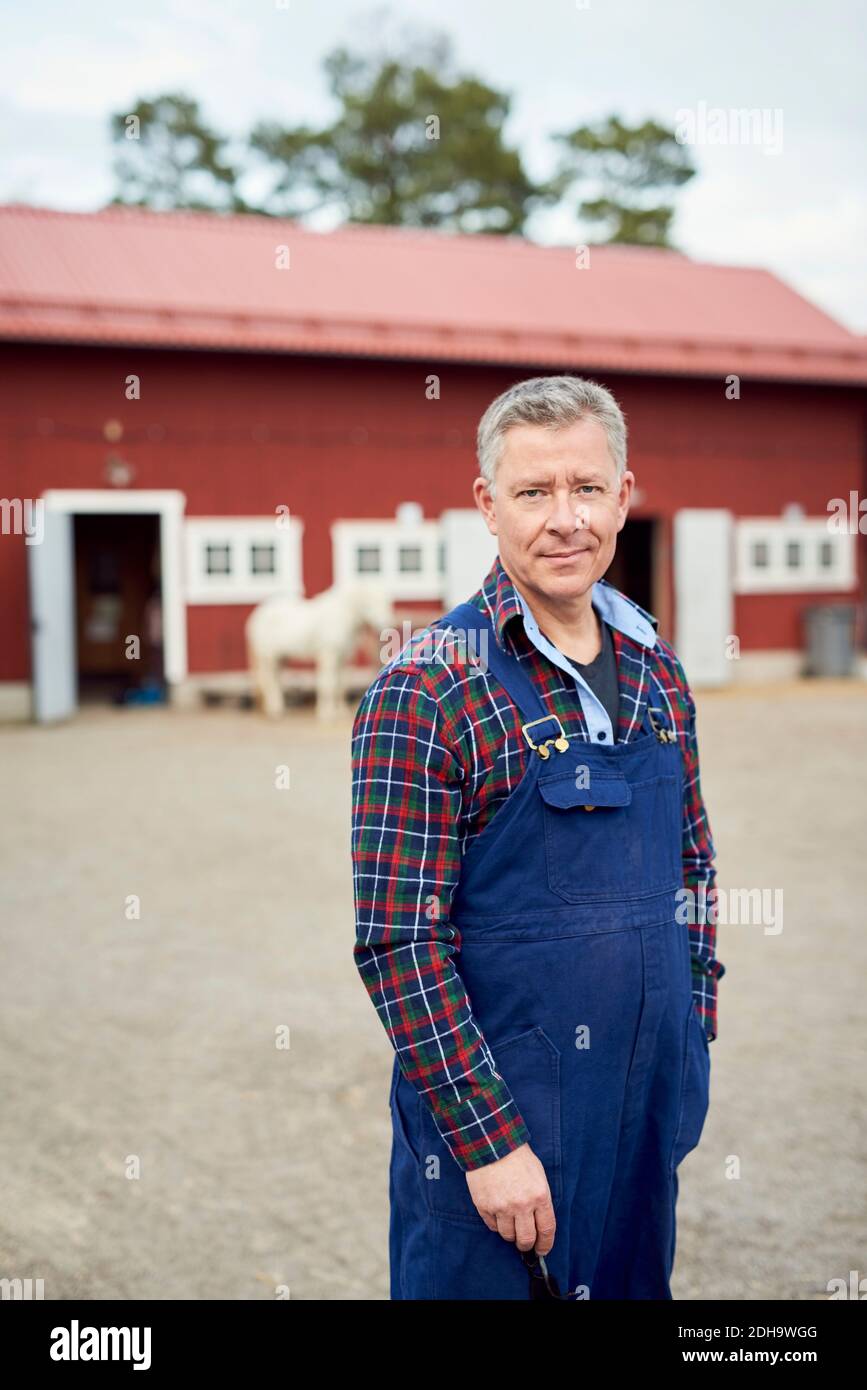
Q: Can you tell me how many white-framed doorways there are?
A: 1